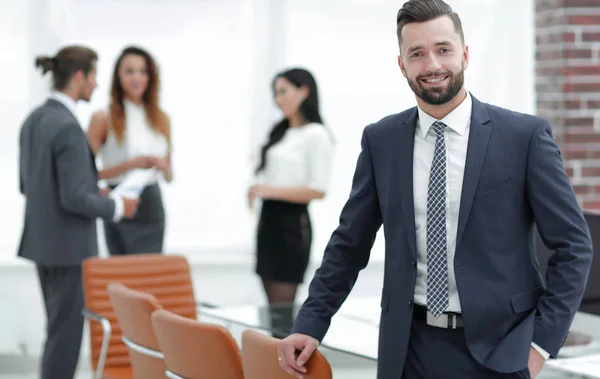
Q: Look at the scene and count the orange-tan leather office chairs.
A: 4